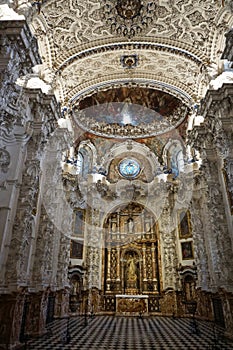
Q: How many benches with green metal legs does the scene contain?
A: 0